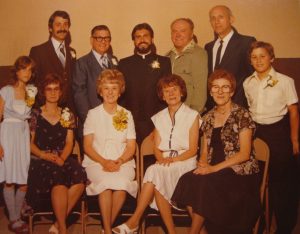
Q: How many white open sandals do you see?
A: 1